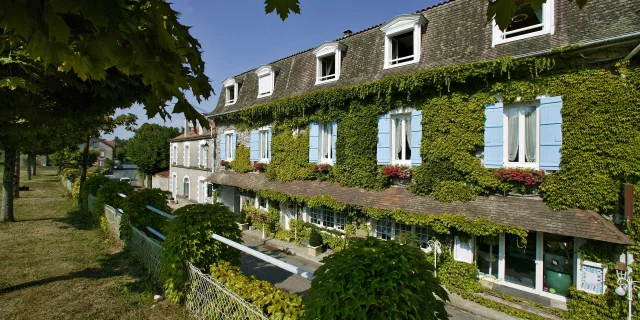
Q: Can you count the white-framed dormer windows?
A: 5